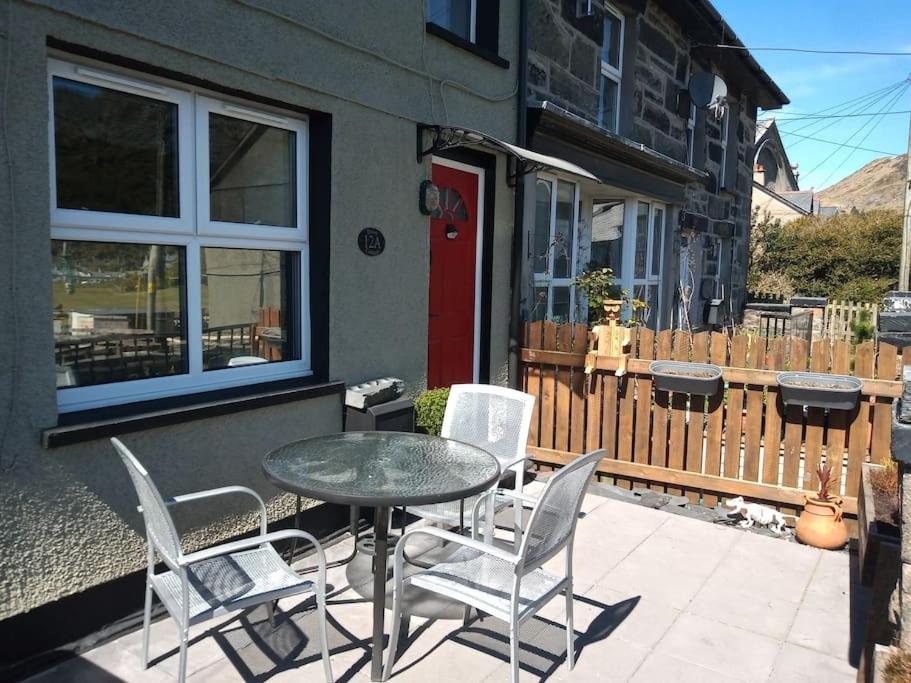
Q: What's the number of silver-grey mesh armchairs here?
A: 3